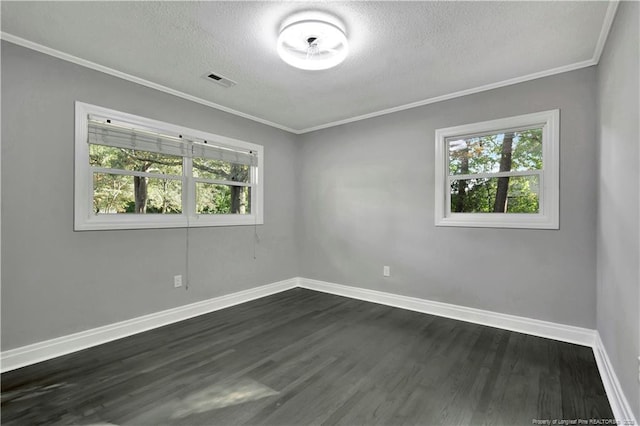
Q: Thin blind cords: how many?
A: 2